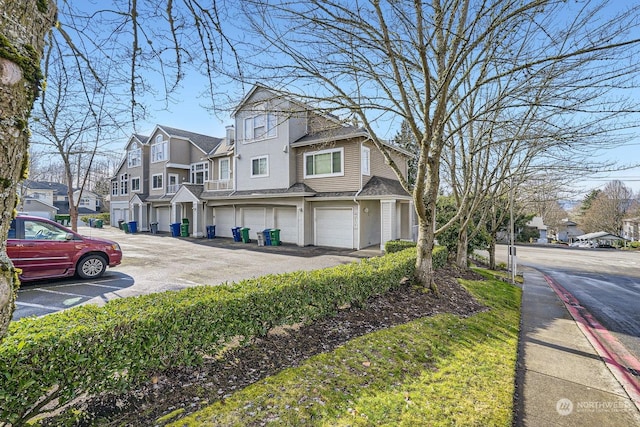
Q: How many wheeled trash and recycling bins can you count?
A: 14